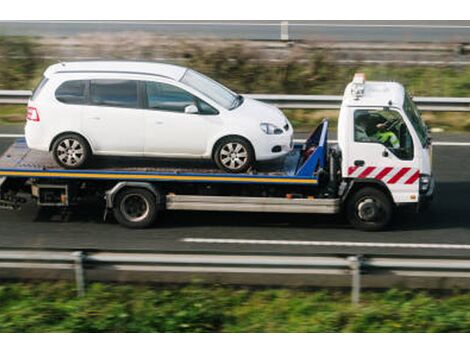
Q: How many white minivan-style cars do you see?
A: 1